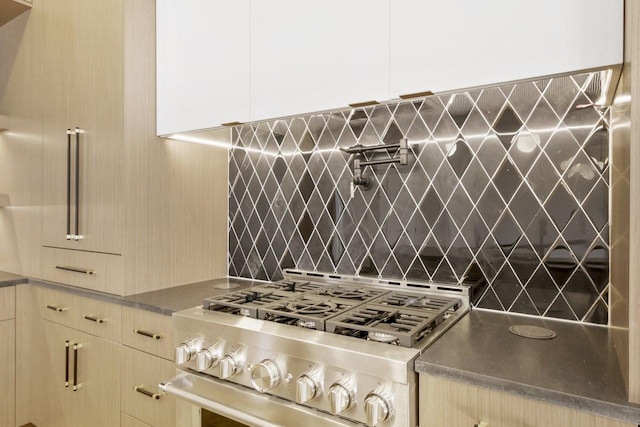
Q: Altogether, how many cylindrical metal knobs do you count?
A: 7